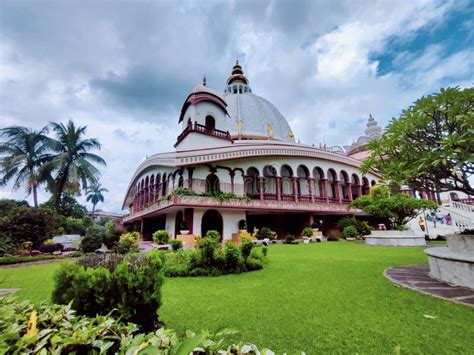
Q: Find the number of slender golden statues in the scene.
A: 3